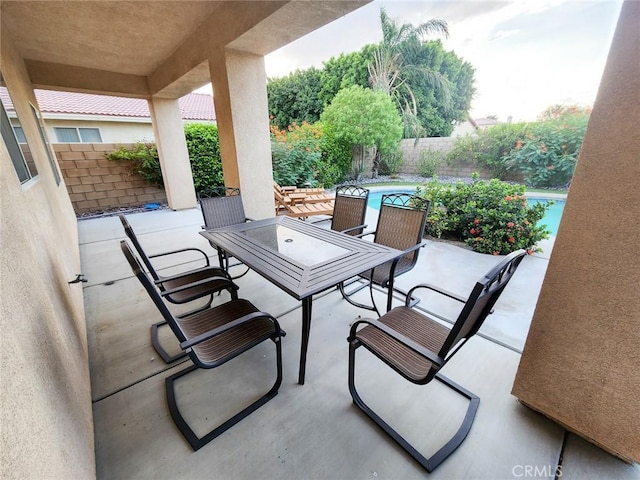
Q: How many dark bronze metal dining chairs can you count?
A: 6